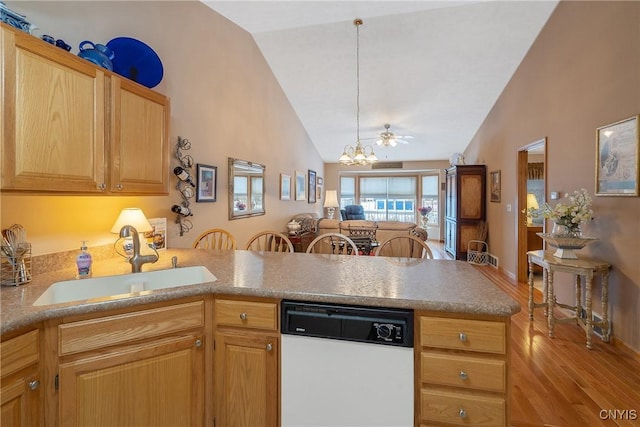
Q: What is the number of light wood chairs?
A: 4